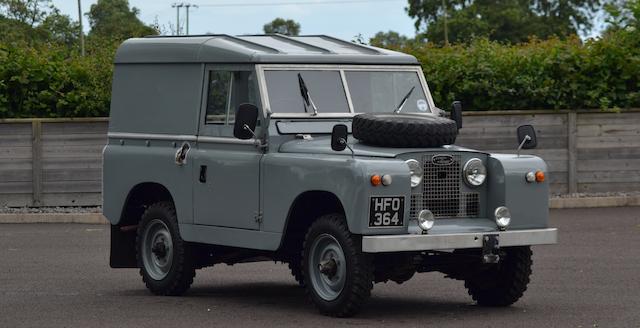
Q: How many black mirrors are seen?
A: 4